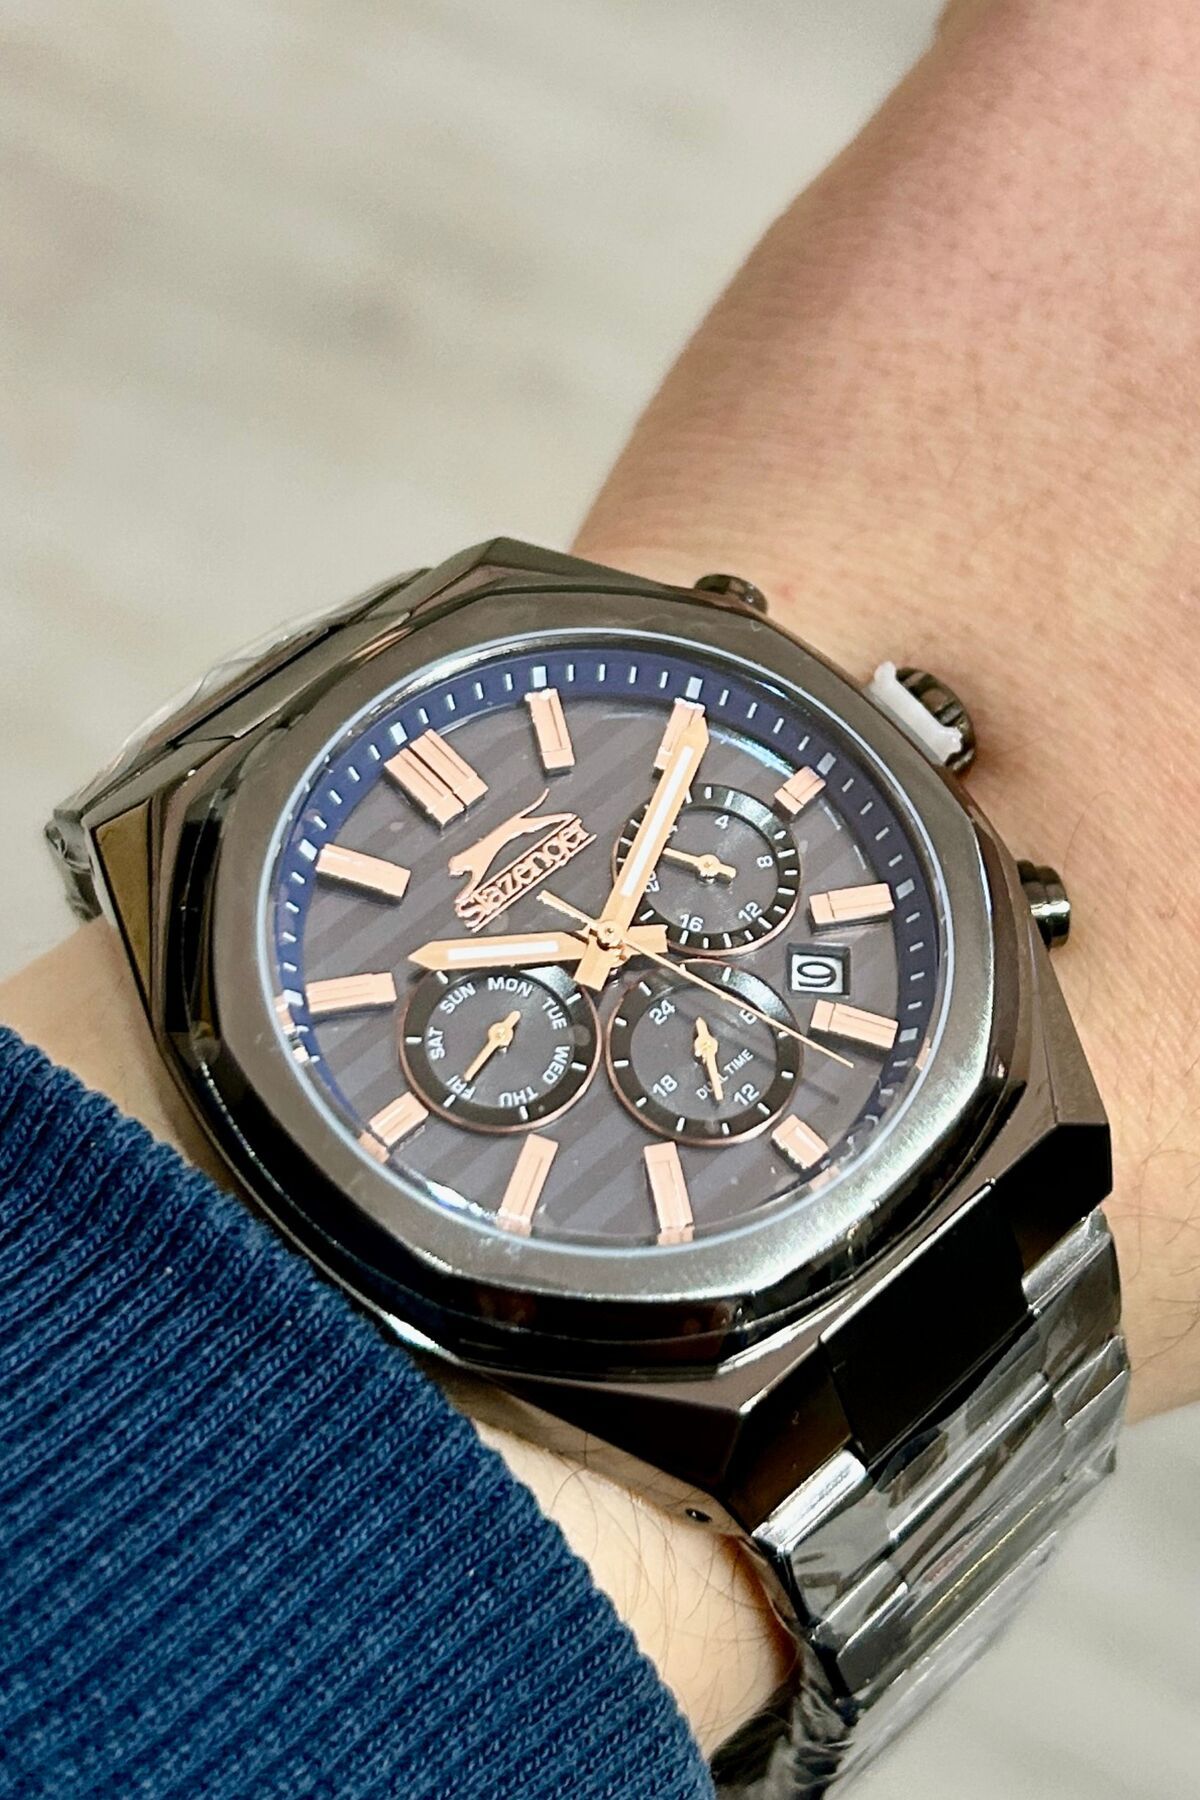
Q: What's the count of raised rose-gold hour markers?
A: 12